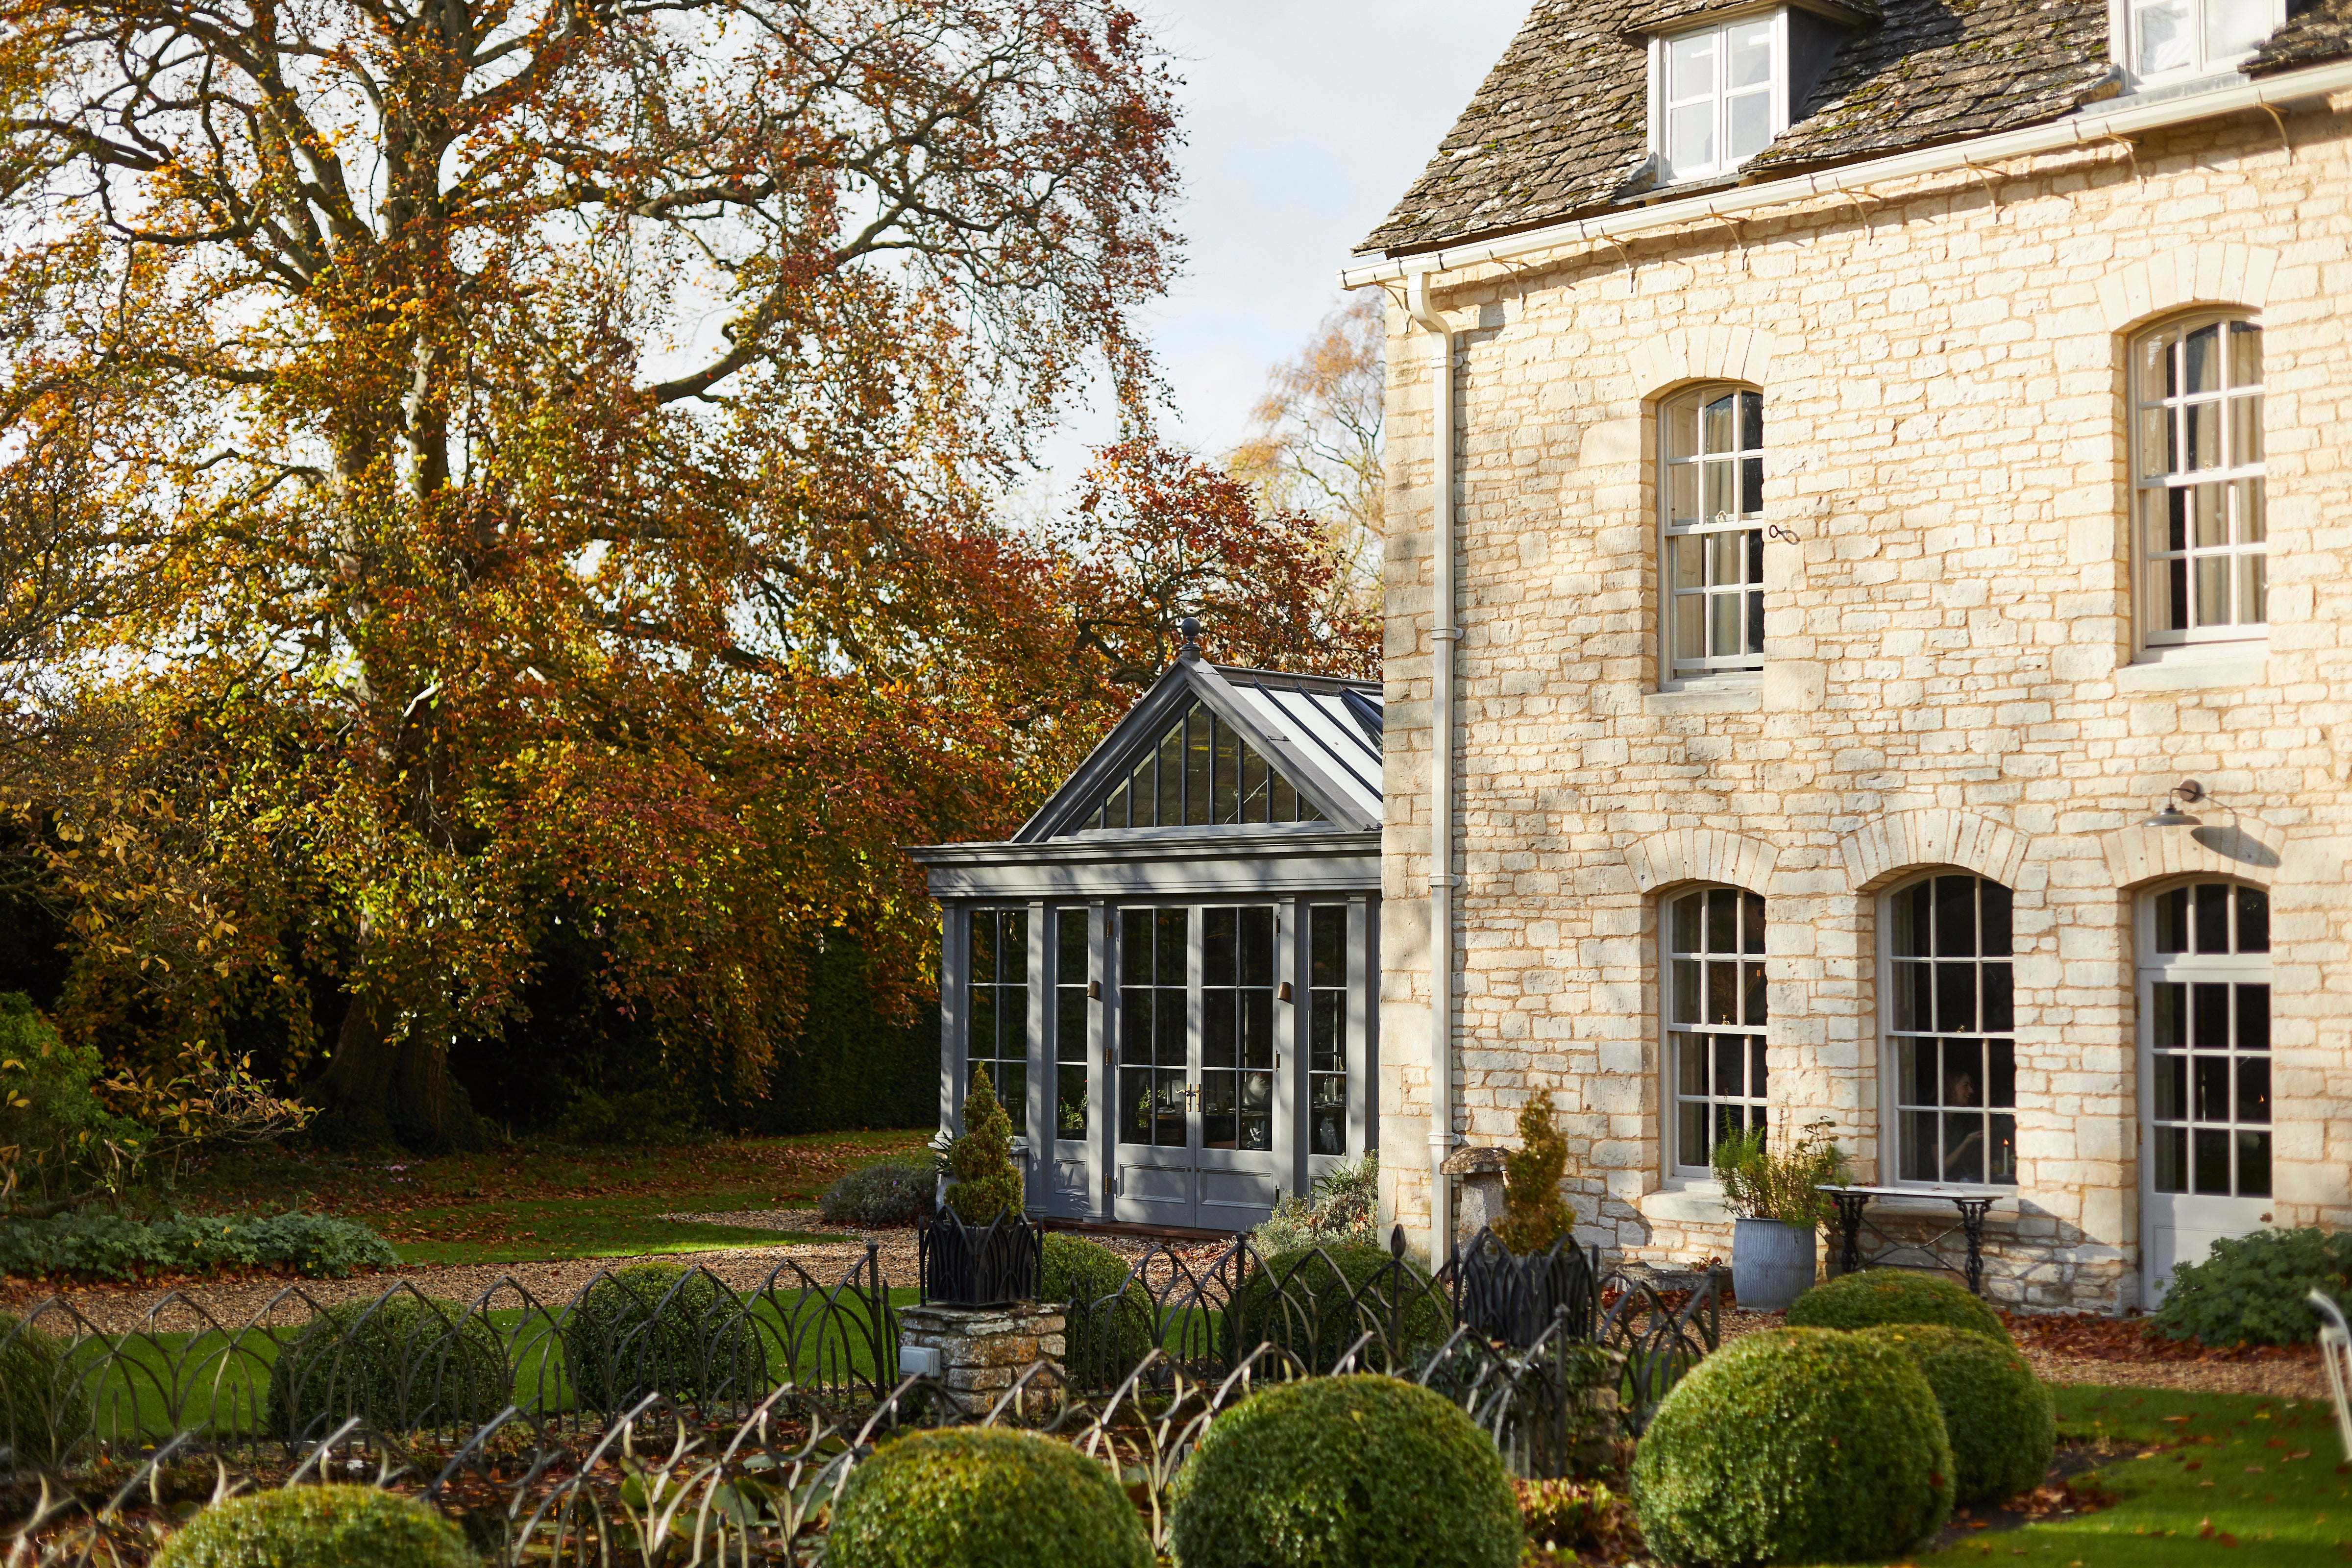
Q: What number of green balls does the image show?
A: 11